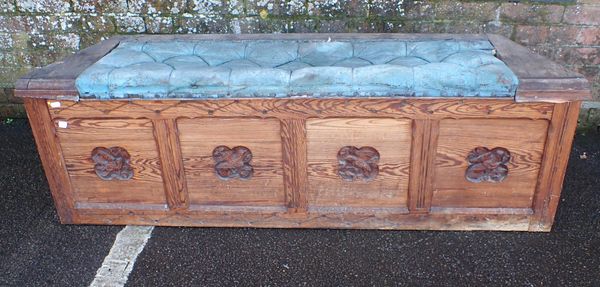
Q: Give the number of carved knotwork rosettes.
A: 4